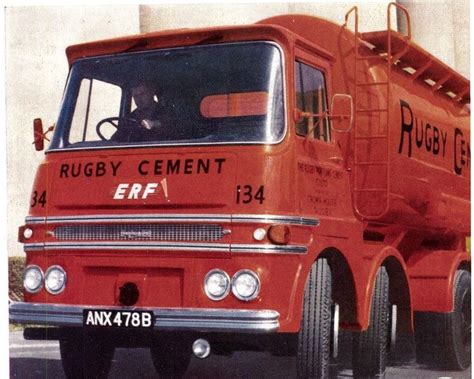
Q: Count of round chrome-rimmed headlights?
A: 4